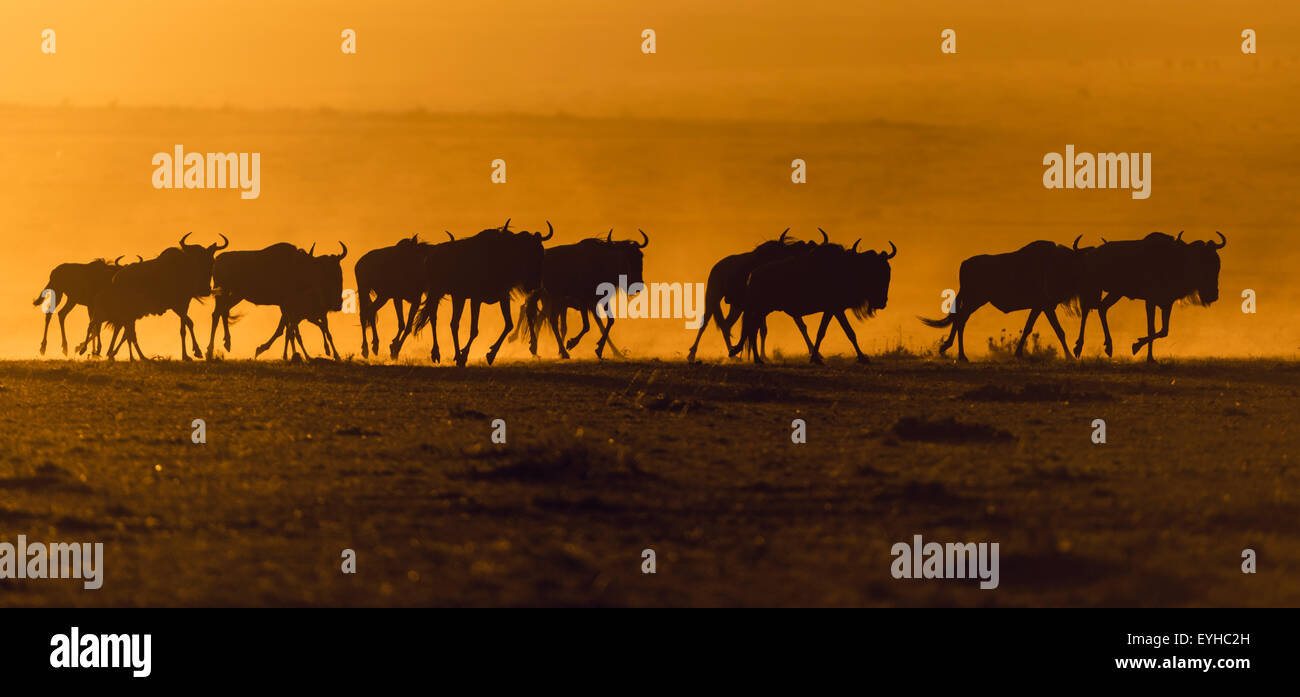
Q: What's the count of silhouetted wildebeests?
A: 10